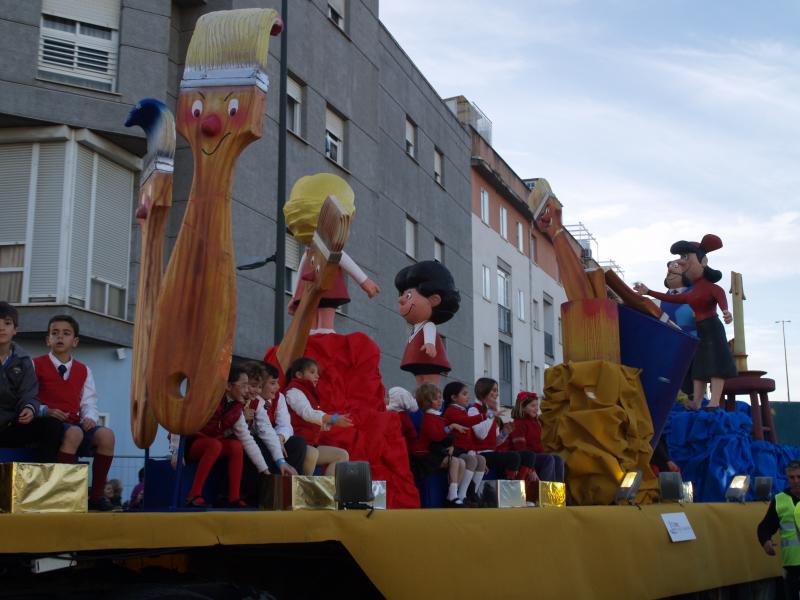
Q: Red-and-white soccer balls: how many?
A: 0